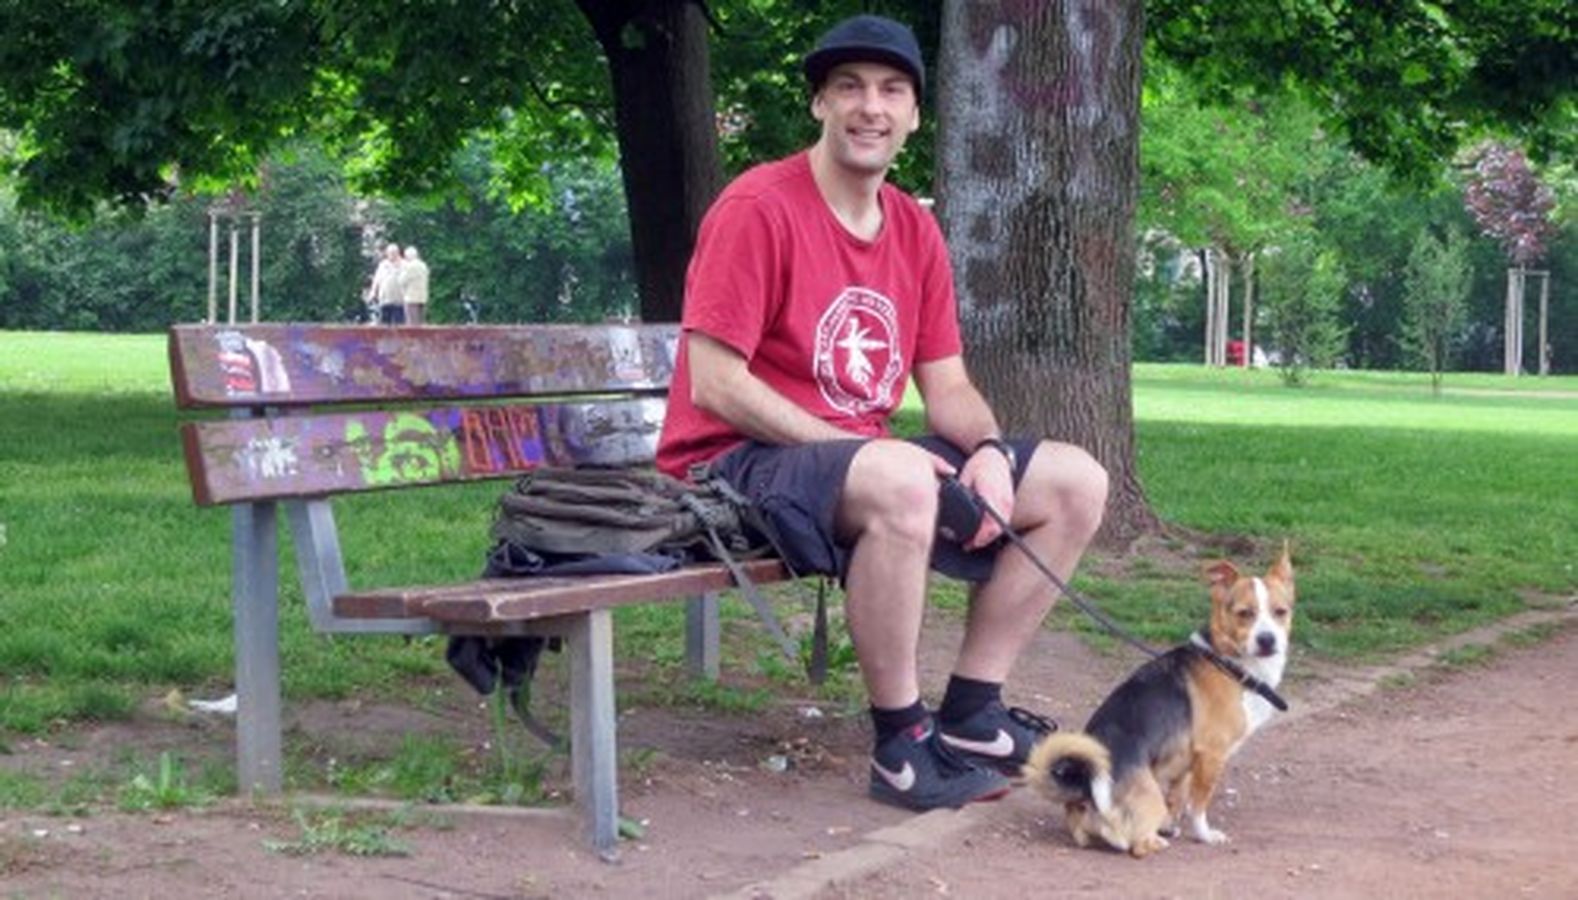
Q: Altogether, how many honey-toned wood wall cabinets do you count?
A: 0